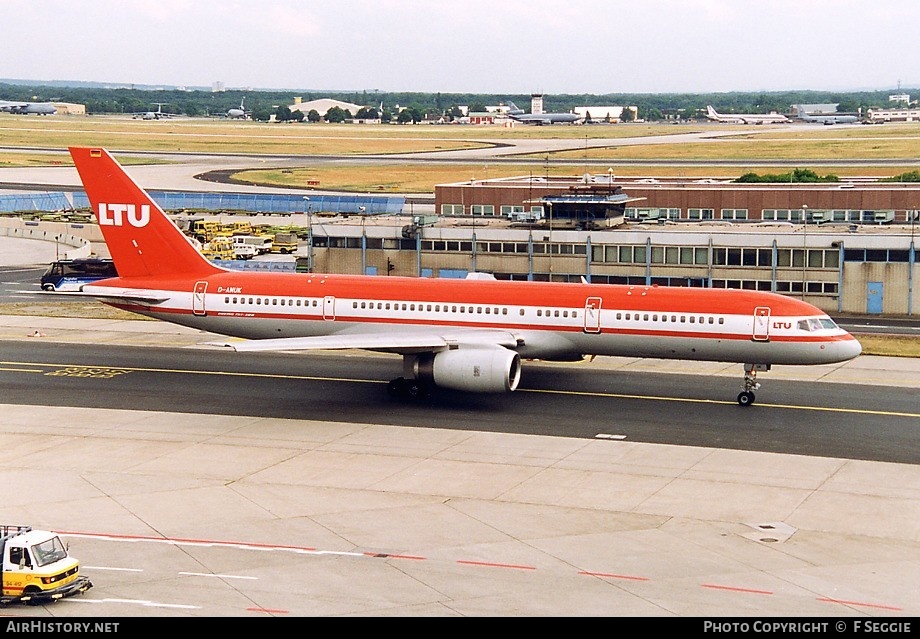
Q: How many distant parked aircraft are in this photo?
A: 6